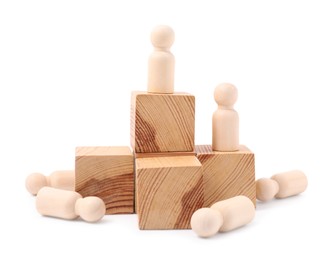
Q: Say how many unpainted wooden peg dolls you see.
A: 6